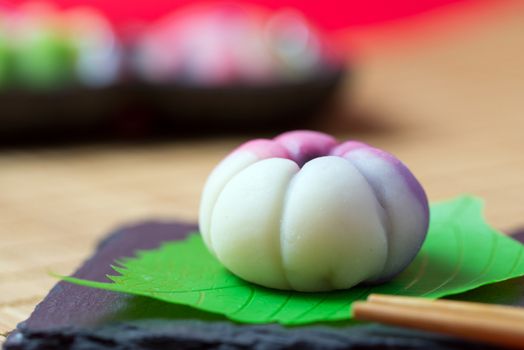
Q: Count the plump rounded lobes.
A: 6